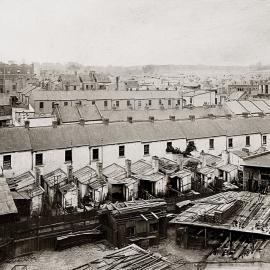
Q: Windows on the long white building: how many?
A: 12